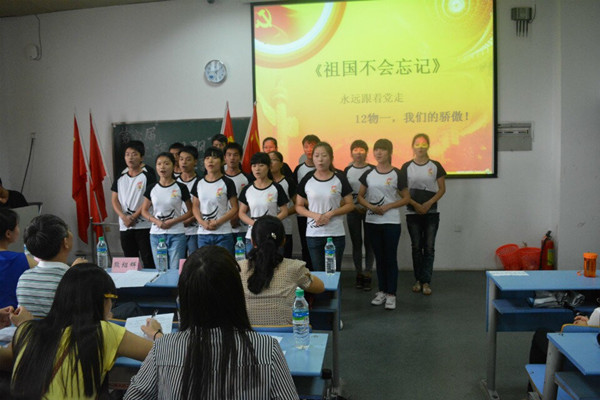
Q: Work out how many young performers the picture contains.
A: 15